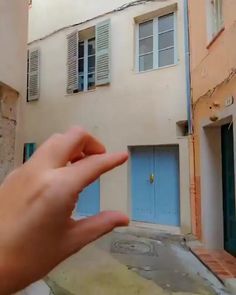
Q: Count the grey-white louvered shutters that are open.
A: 3